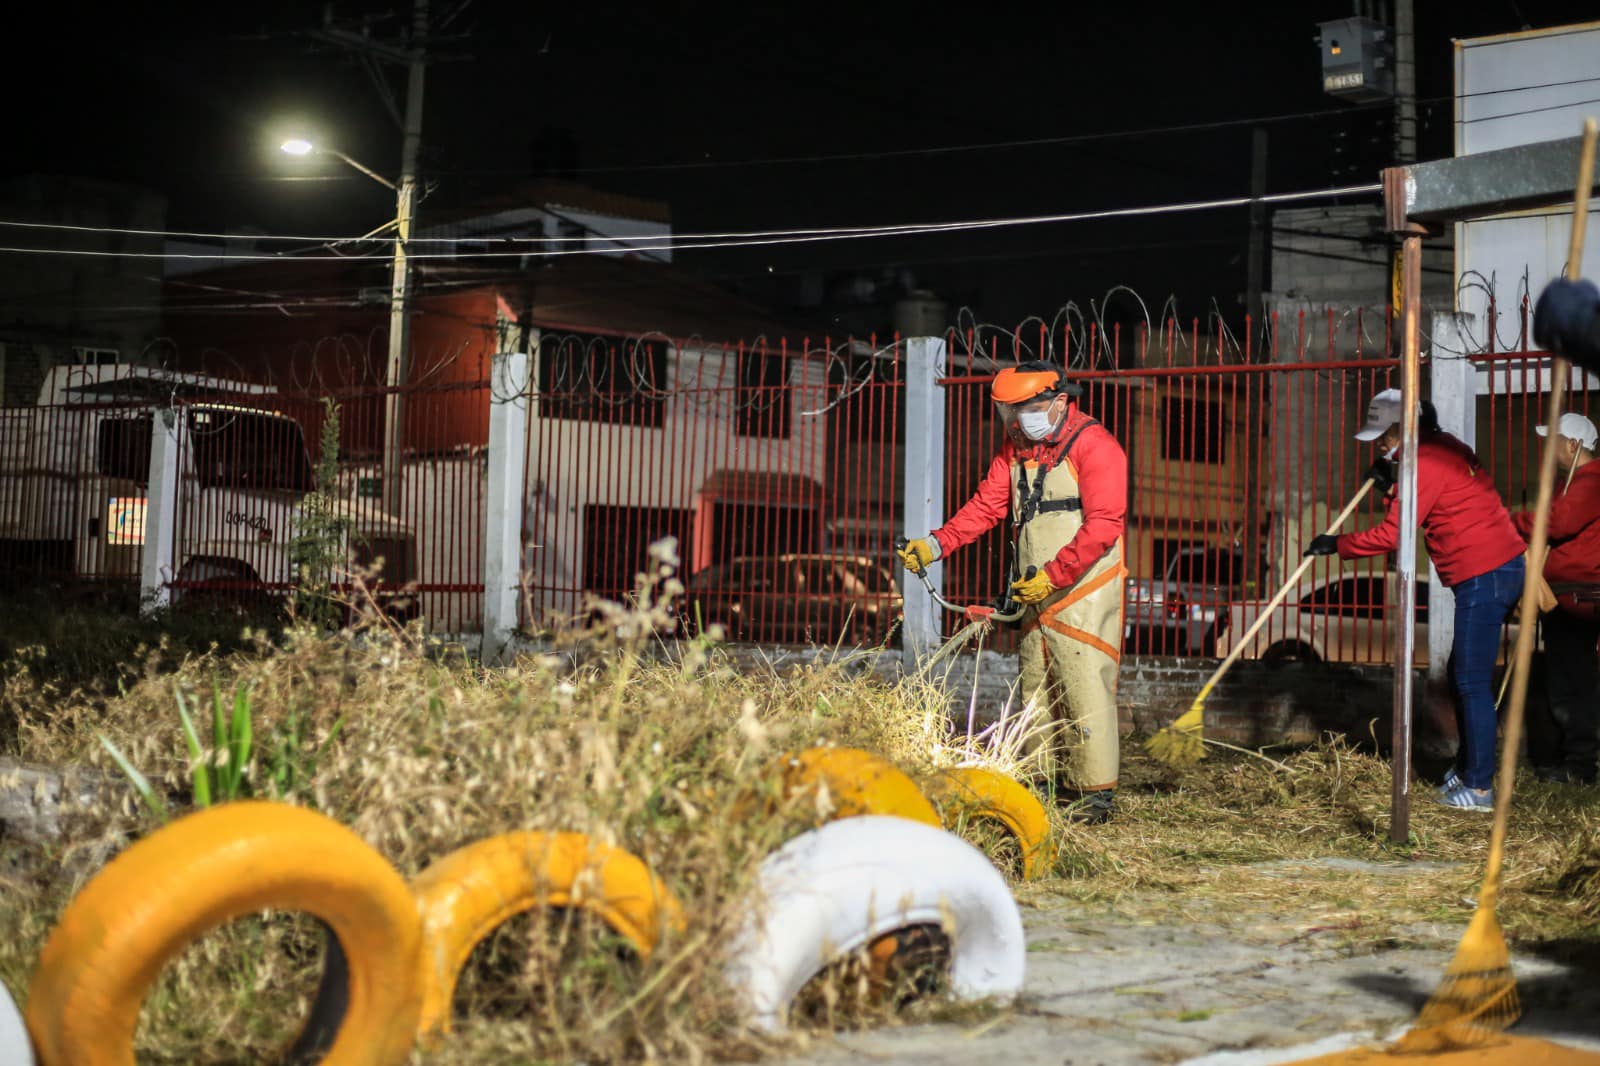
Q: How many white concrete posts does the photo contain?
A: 4